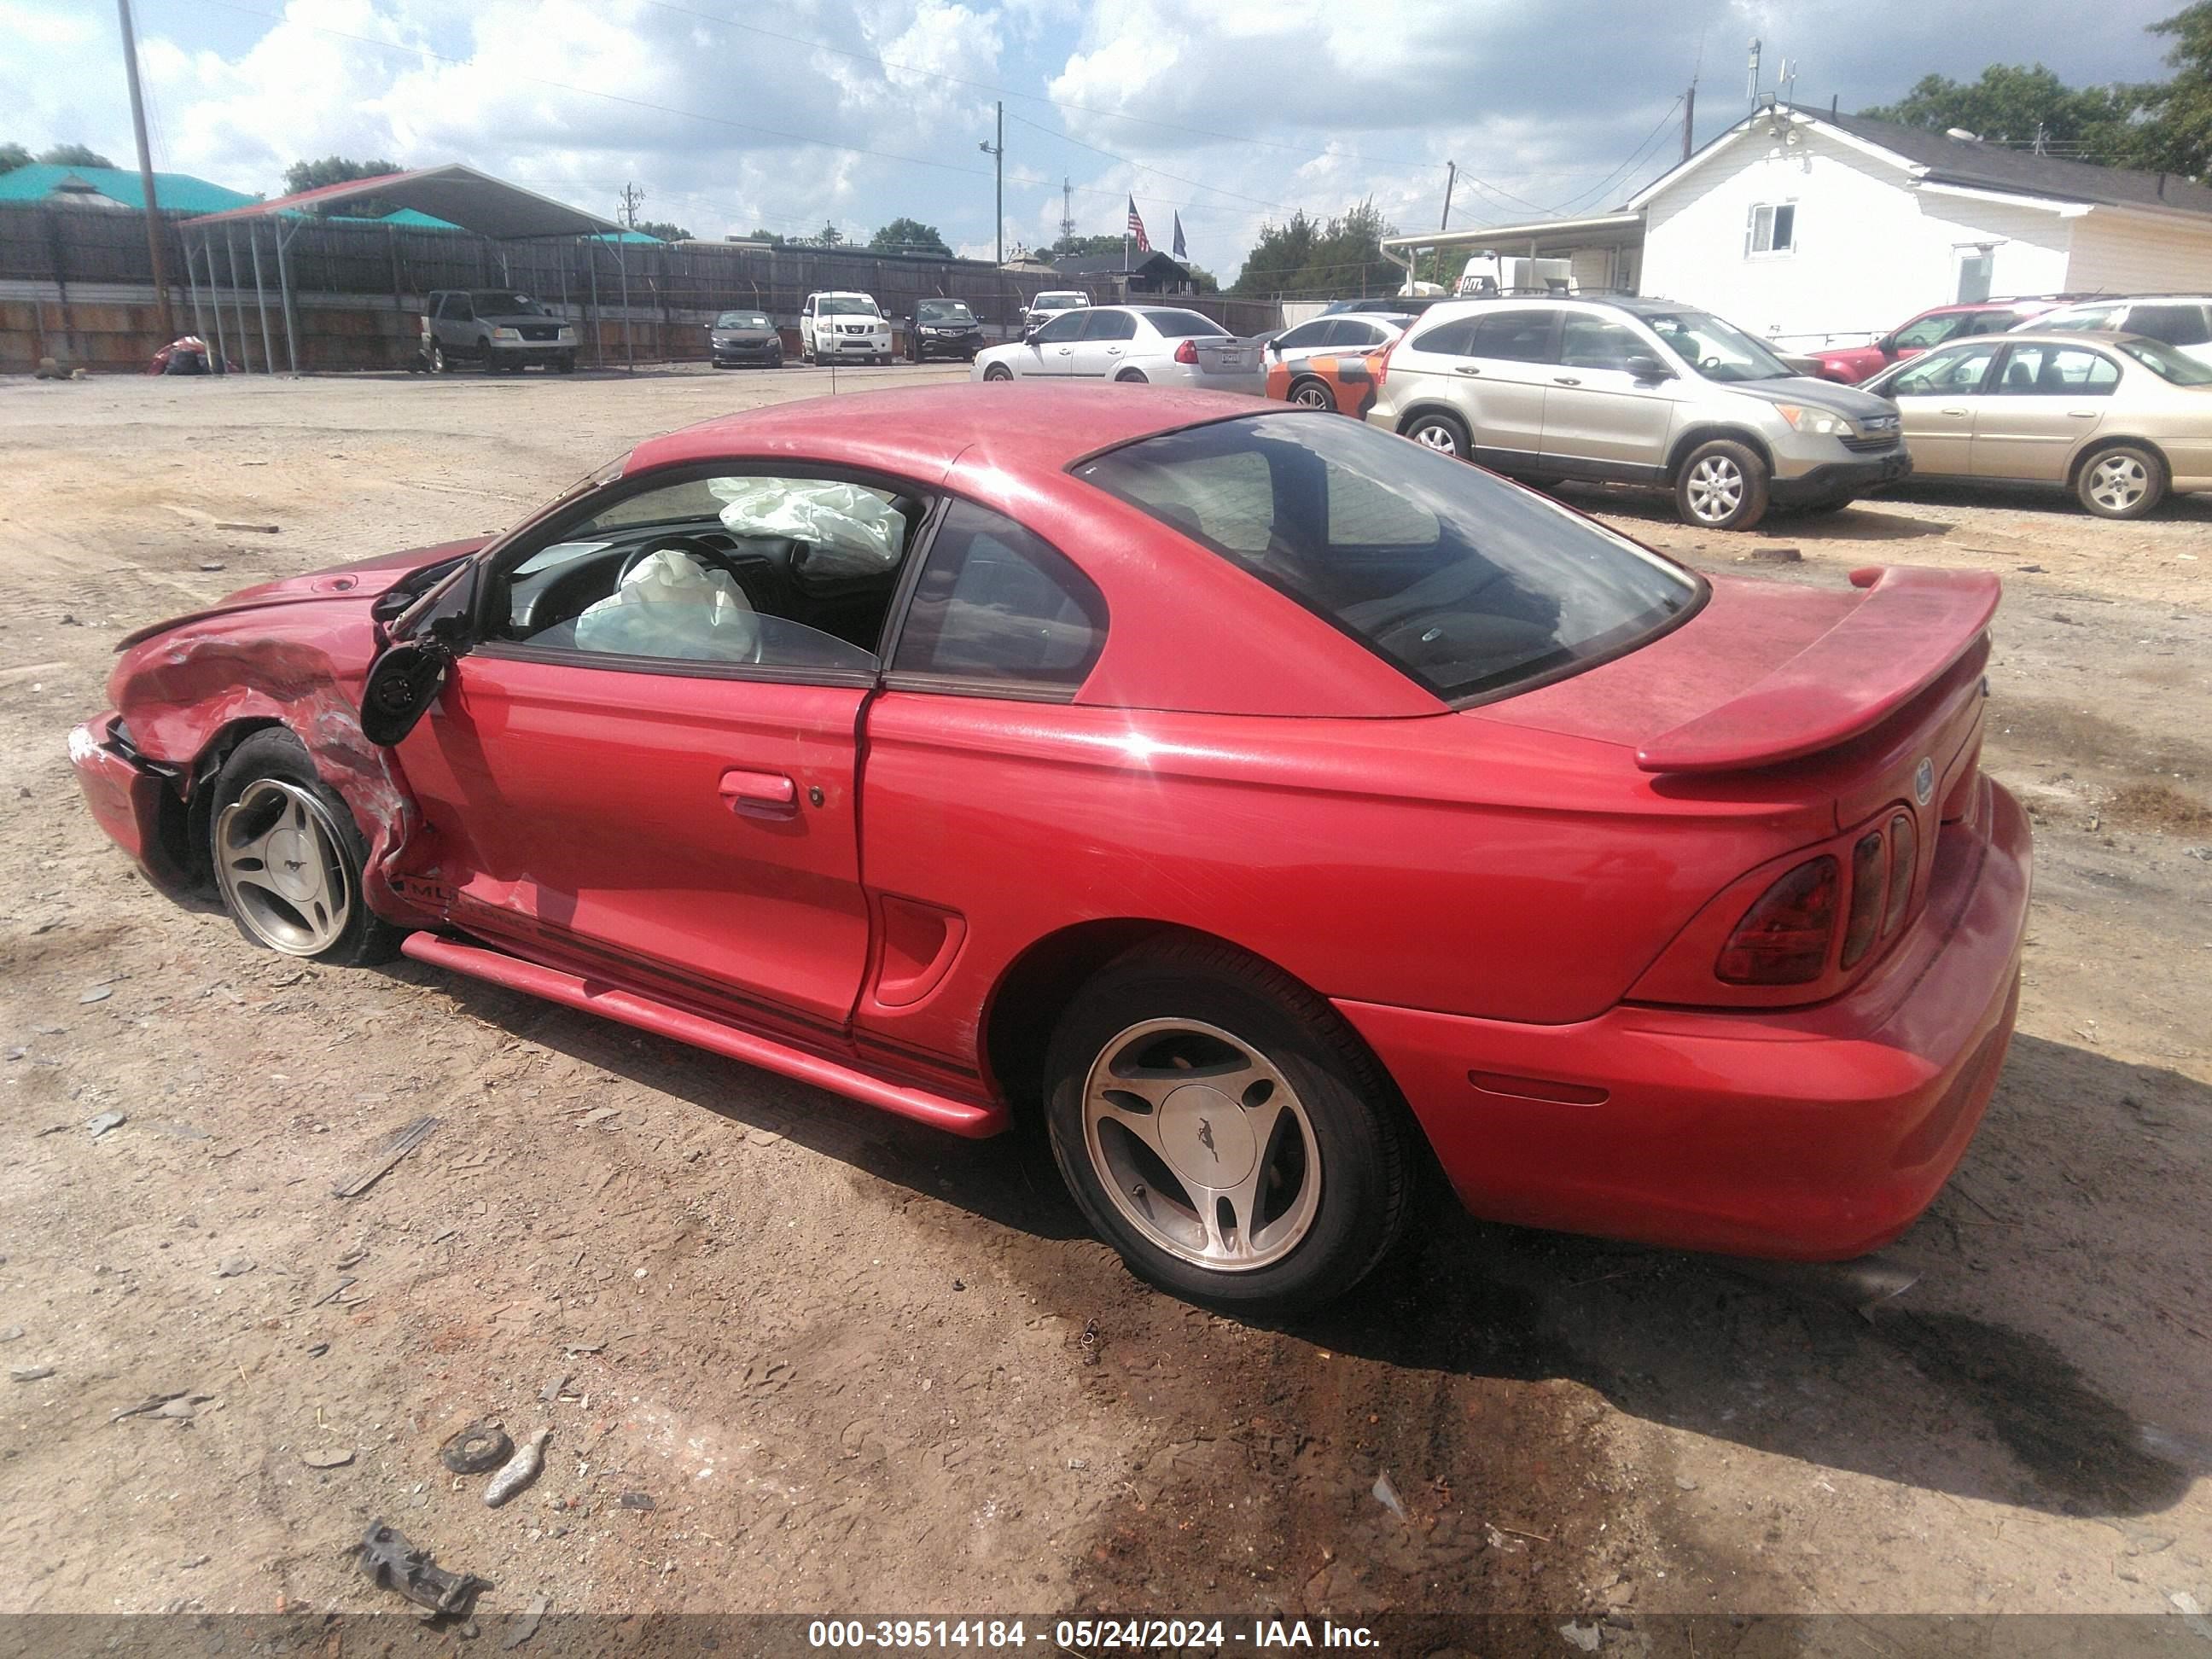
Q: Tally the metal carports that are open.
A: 1